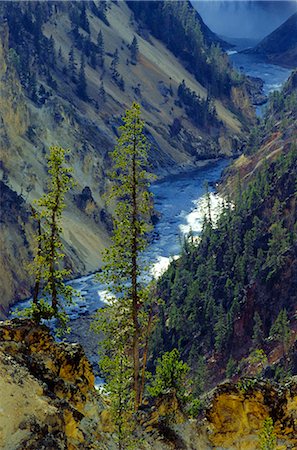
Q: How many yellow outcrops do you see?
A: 2